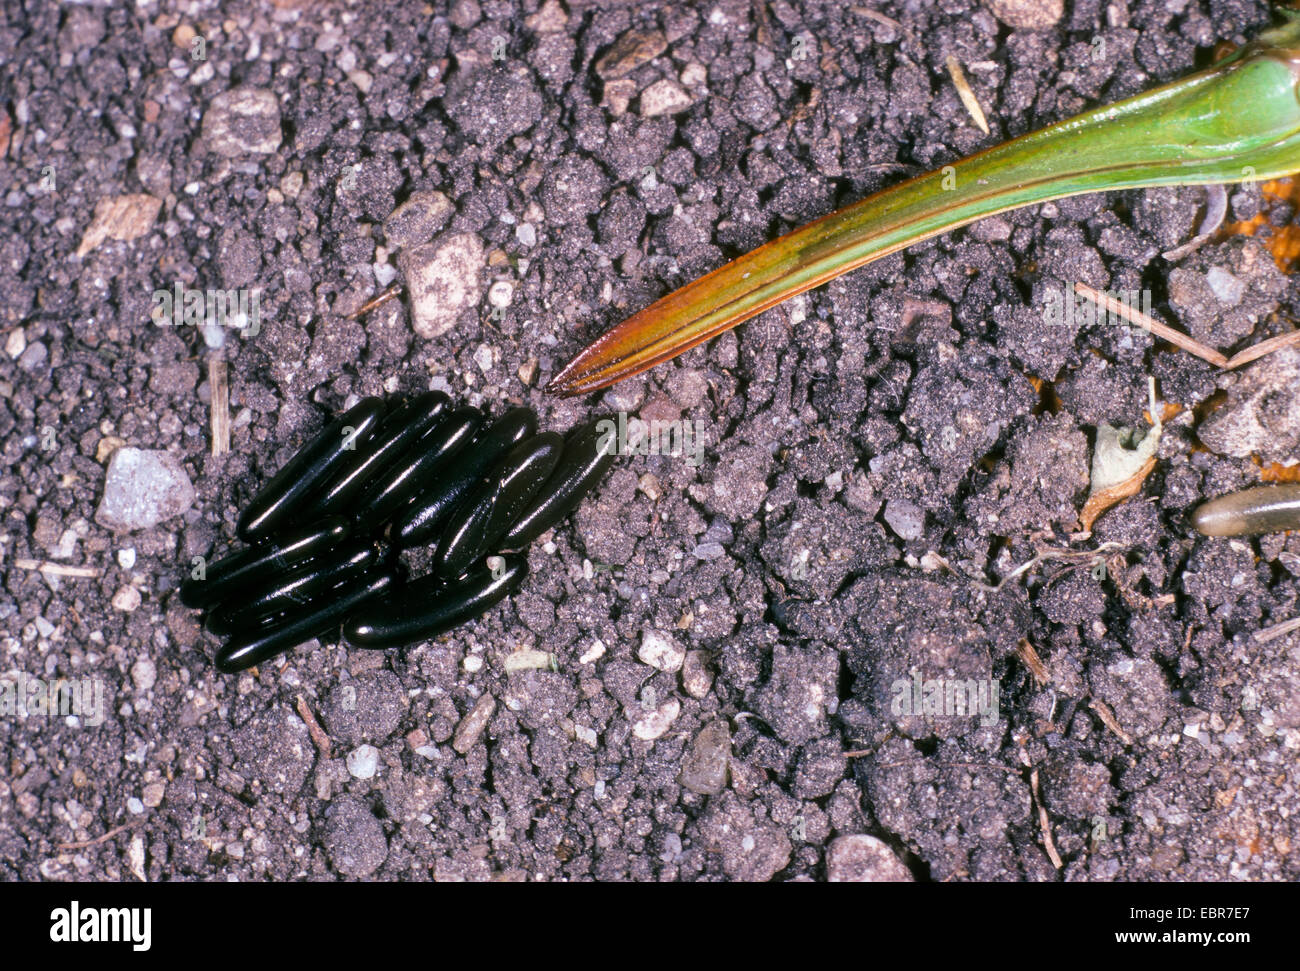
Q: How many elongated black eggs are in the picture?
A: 10